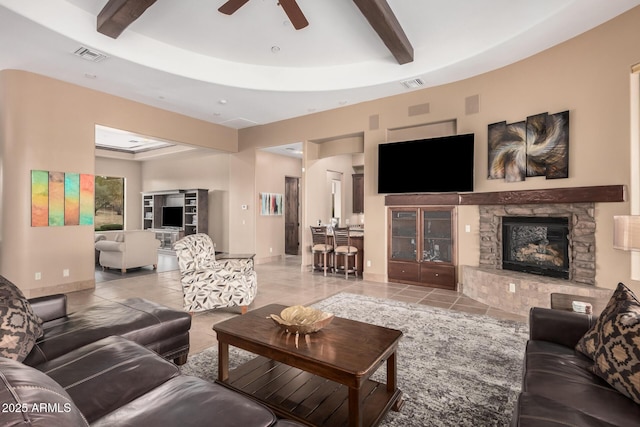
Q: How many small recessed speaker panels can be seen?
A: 3